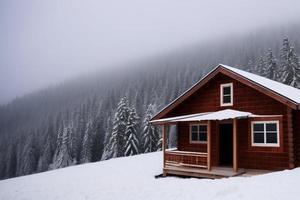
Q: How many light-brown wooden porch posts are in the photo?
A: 3